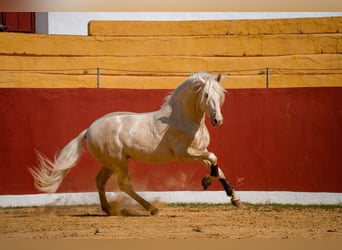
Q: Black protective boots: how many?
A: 2